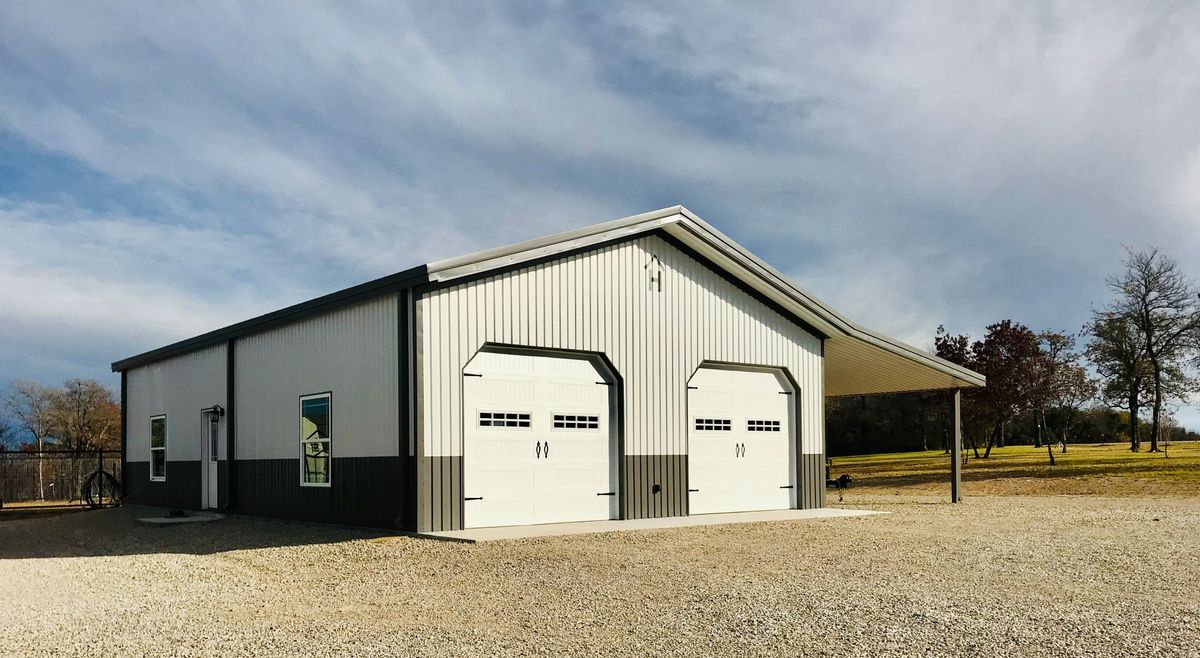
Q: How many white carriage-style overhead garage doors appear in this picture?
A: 2